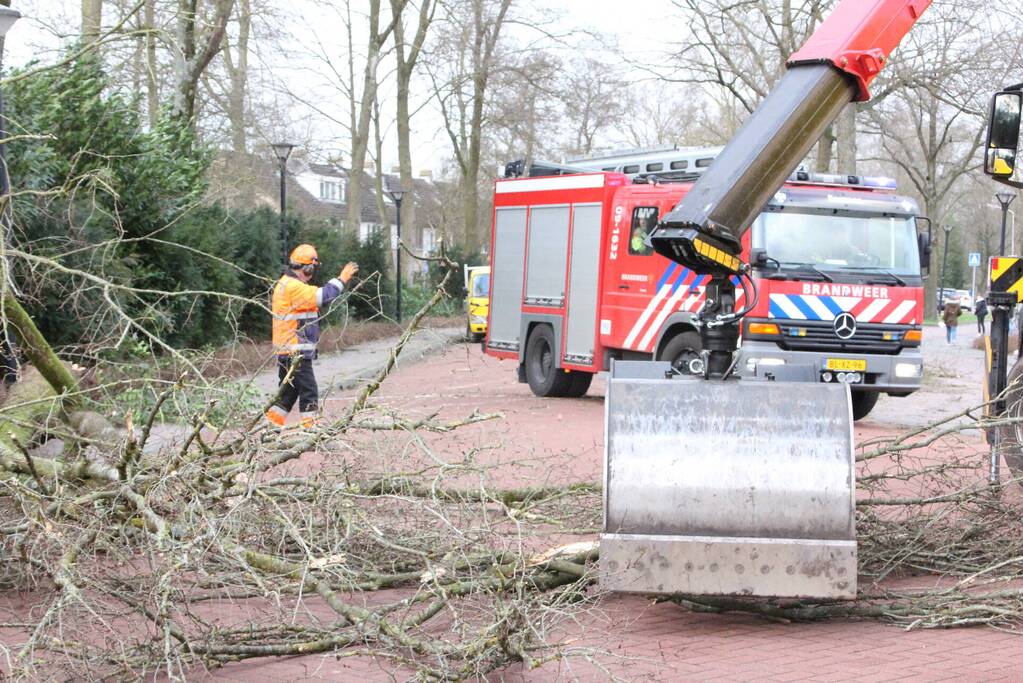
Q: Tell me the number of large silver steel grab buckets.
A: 1